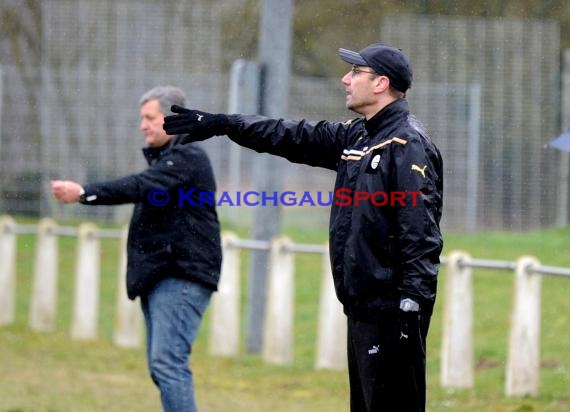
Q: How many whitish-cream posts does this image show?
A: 9